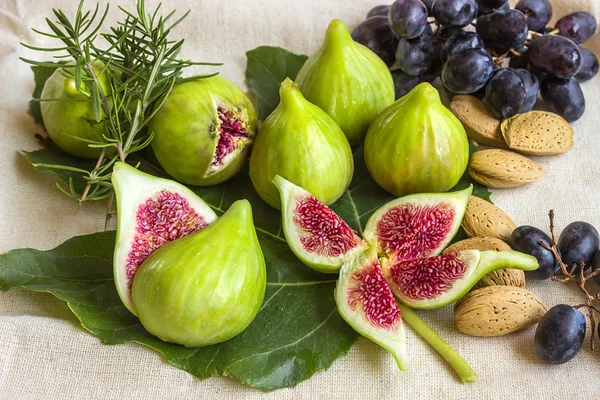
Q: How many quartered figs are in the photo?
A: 1